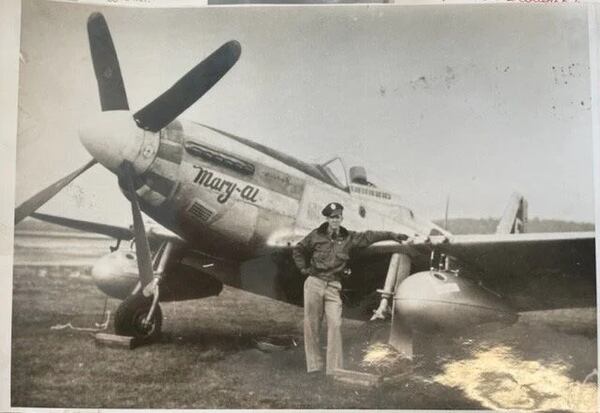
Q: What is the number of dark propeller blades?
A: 4